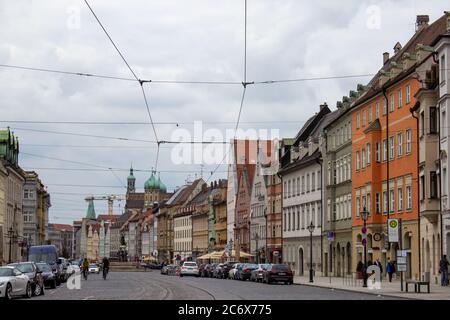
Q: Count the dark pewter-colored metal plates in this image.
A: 0